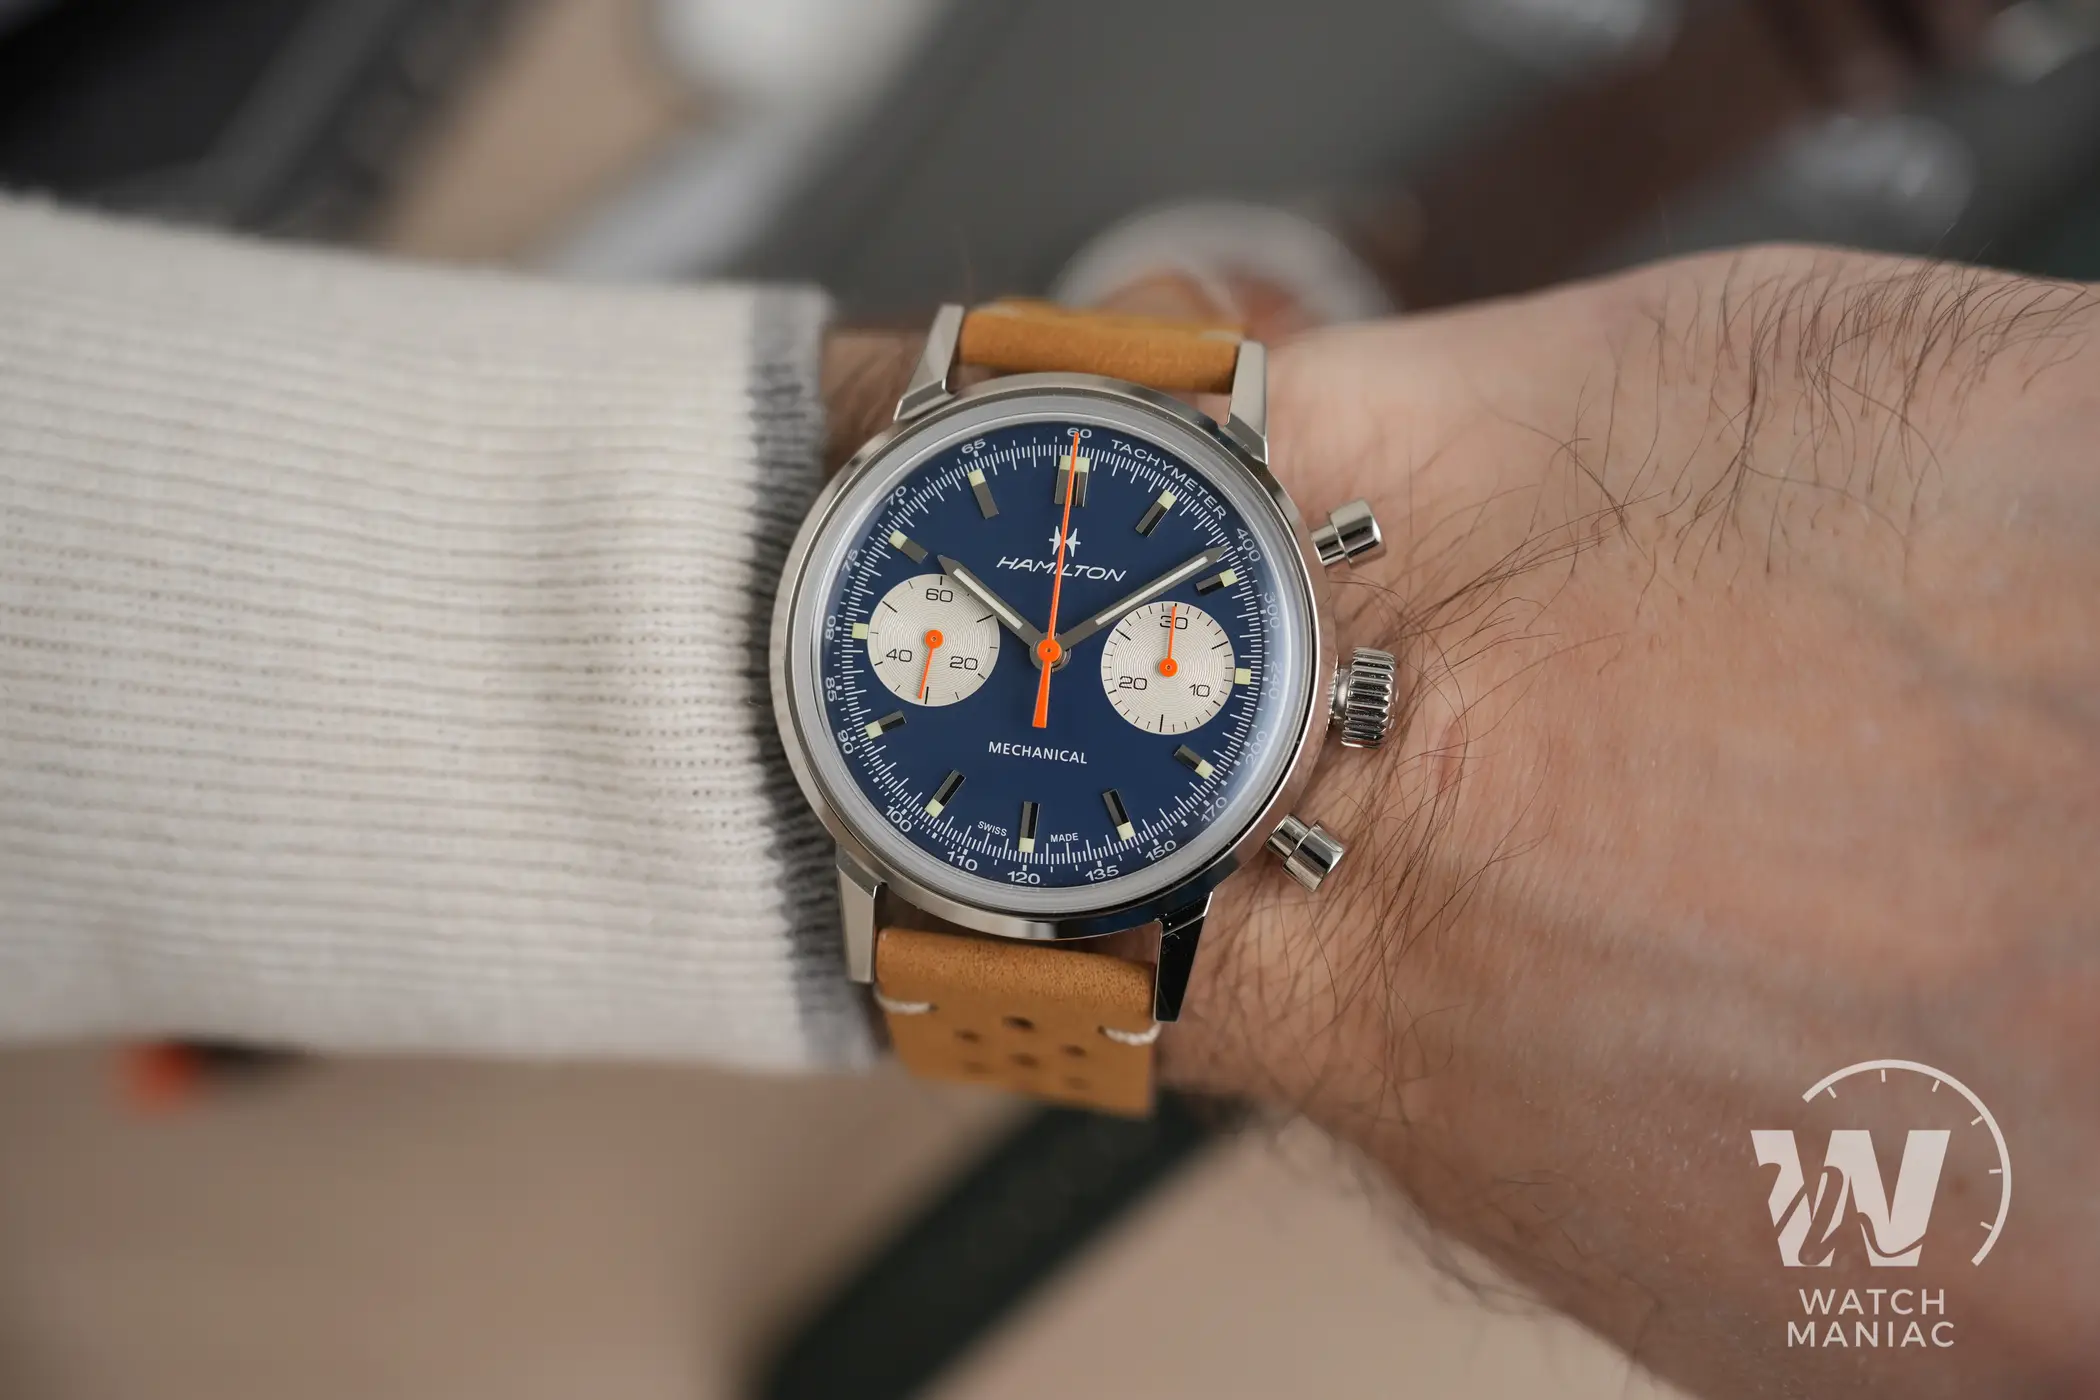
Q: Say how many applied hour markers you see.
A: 12